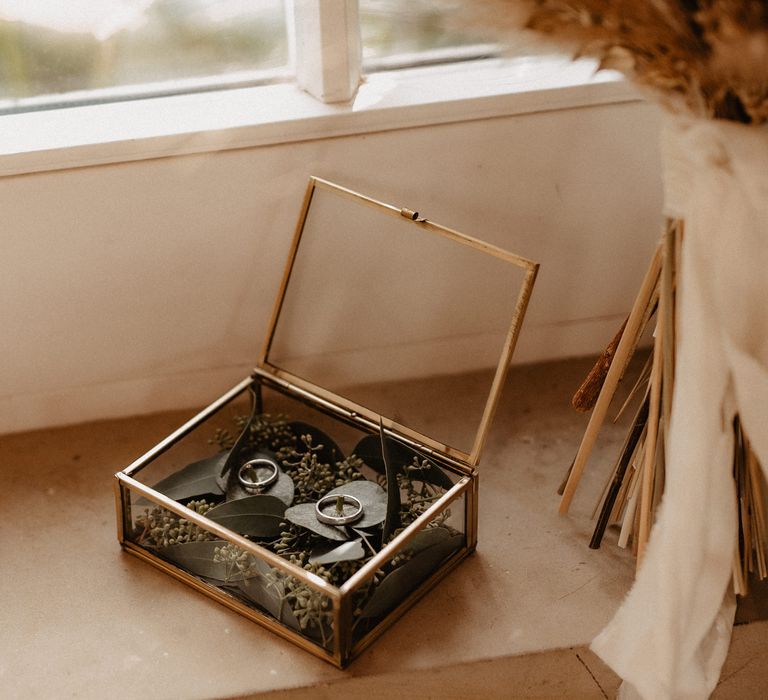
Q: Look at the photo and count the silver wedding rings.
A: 2